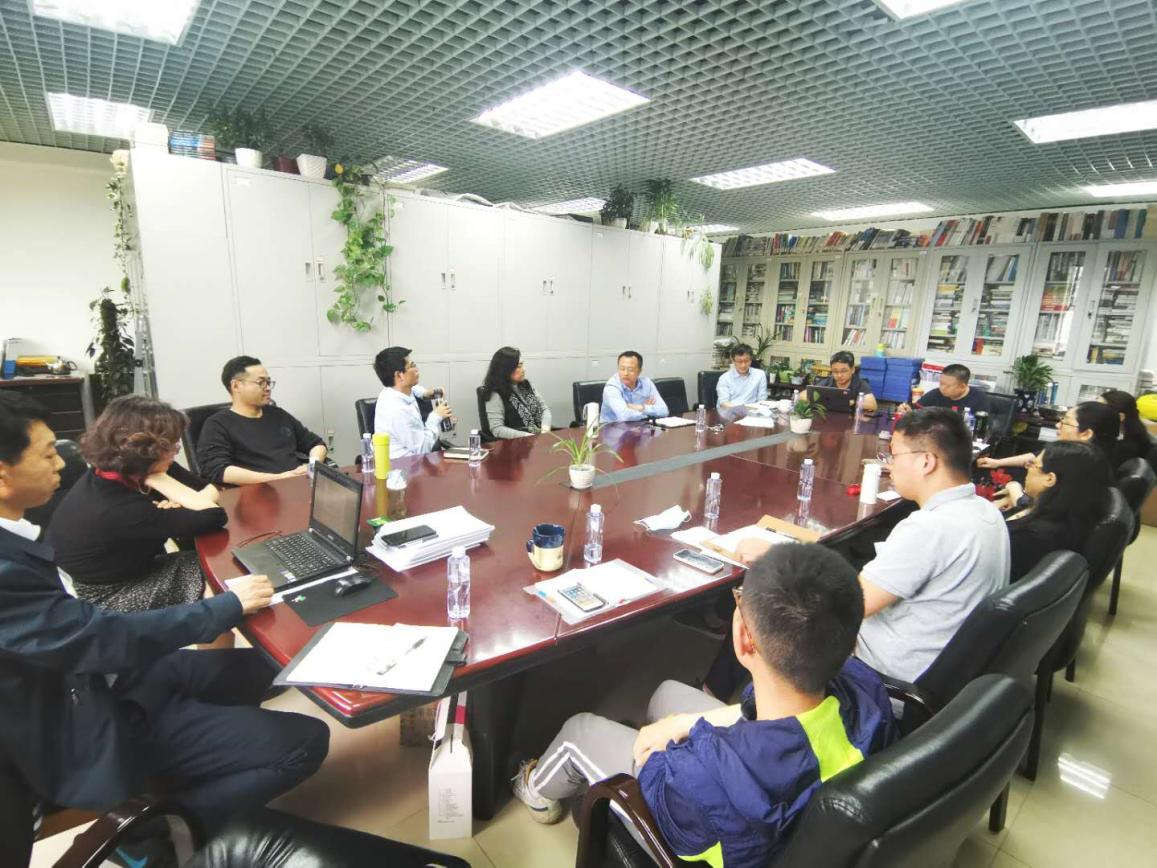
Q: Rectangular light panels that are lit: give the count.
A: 11